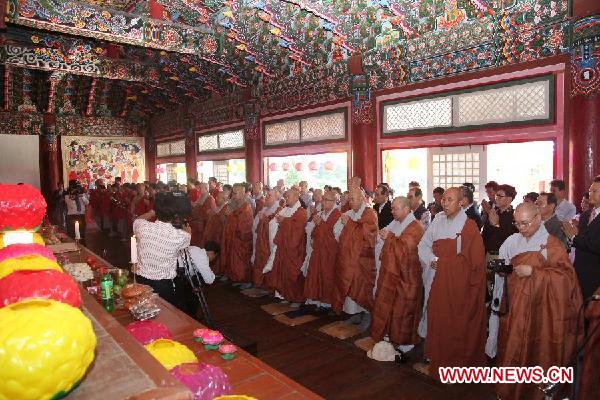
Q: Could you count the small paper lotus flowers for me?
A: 3